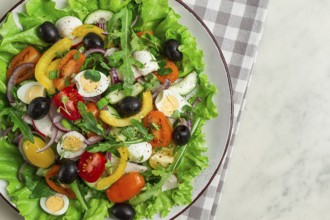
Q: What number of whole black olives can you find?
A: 8